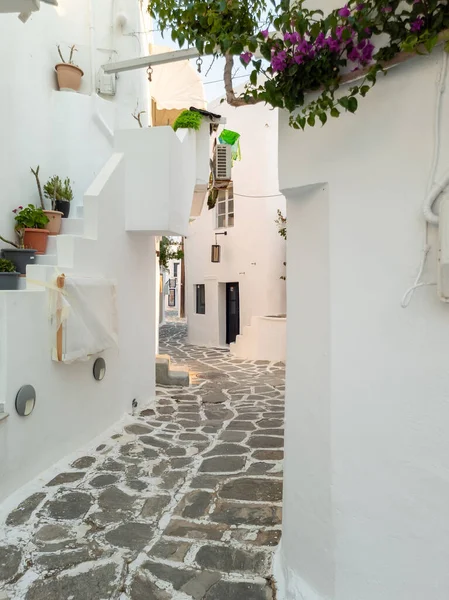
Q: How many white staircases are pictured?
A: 2